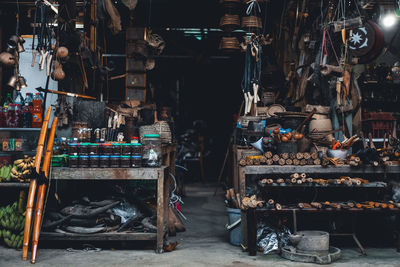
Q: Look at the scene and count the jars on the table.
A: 15